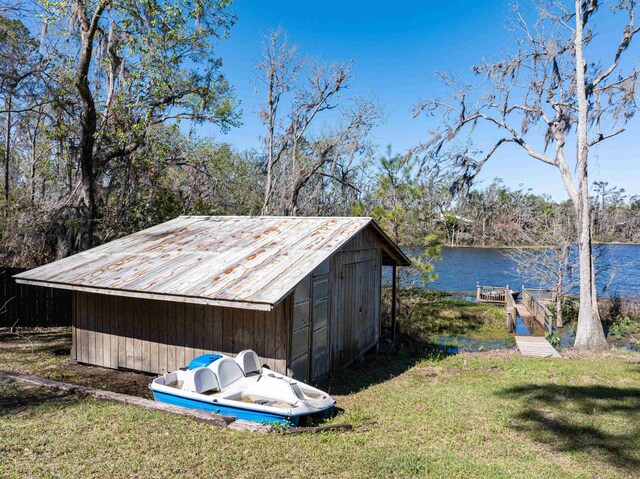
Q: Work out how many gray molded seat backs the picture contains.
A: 3